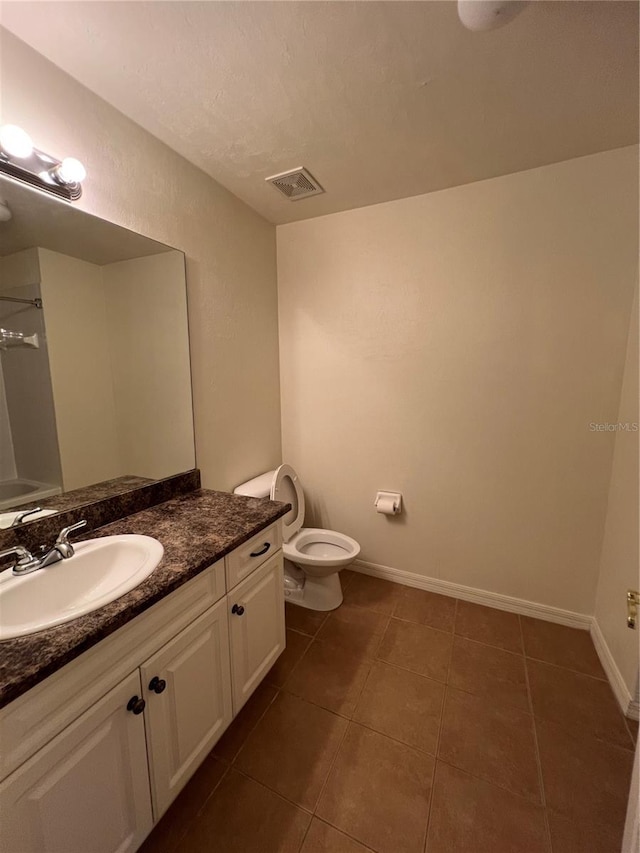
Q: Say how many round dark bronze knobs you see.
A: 3